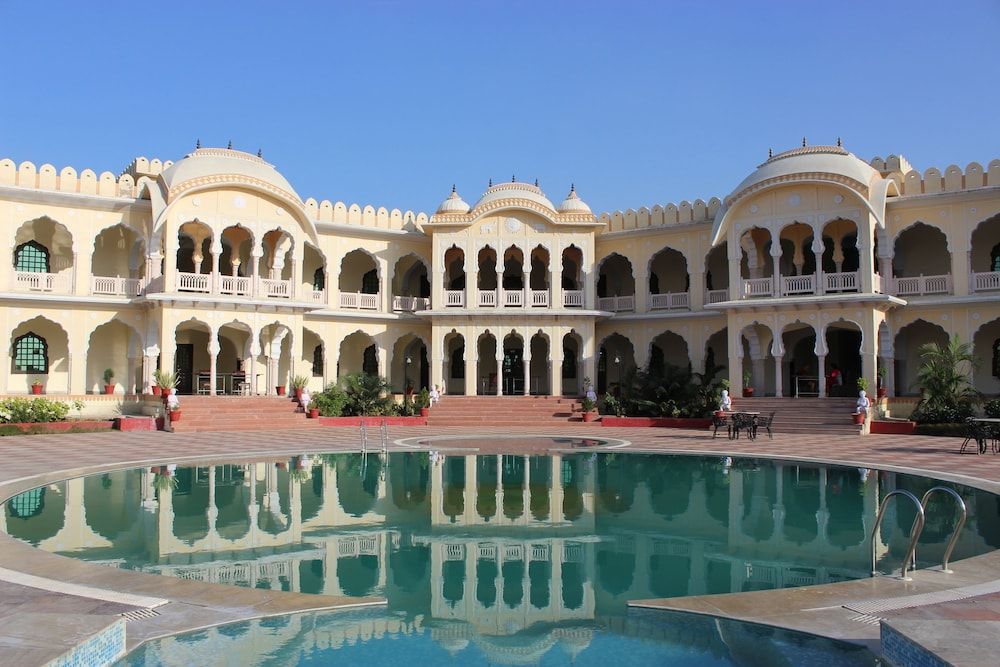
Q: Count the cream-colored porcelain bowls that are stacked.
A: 0